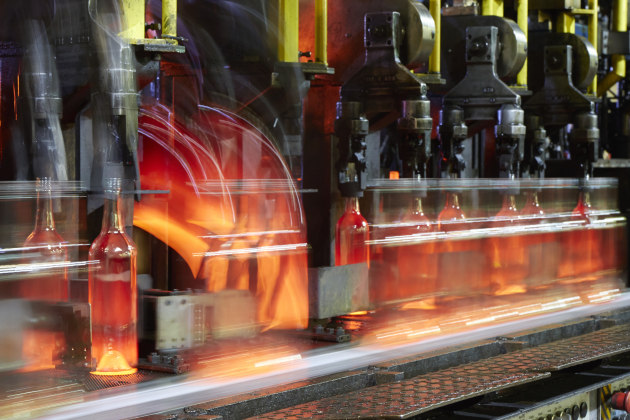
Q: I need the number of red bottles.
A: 8